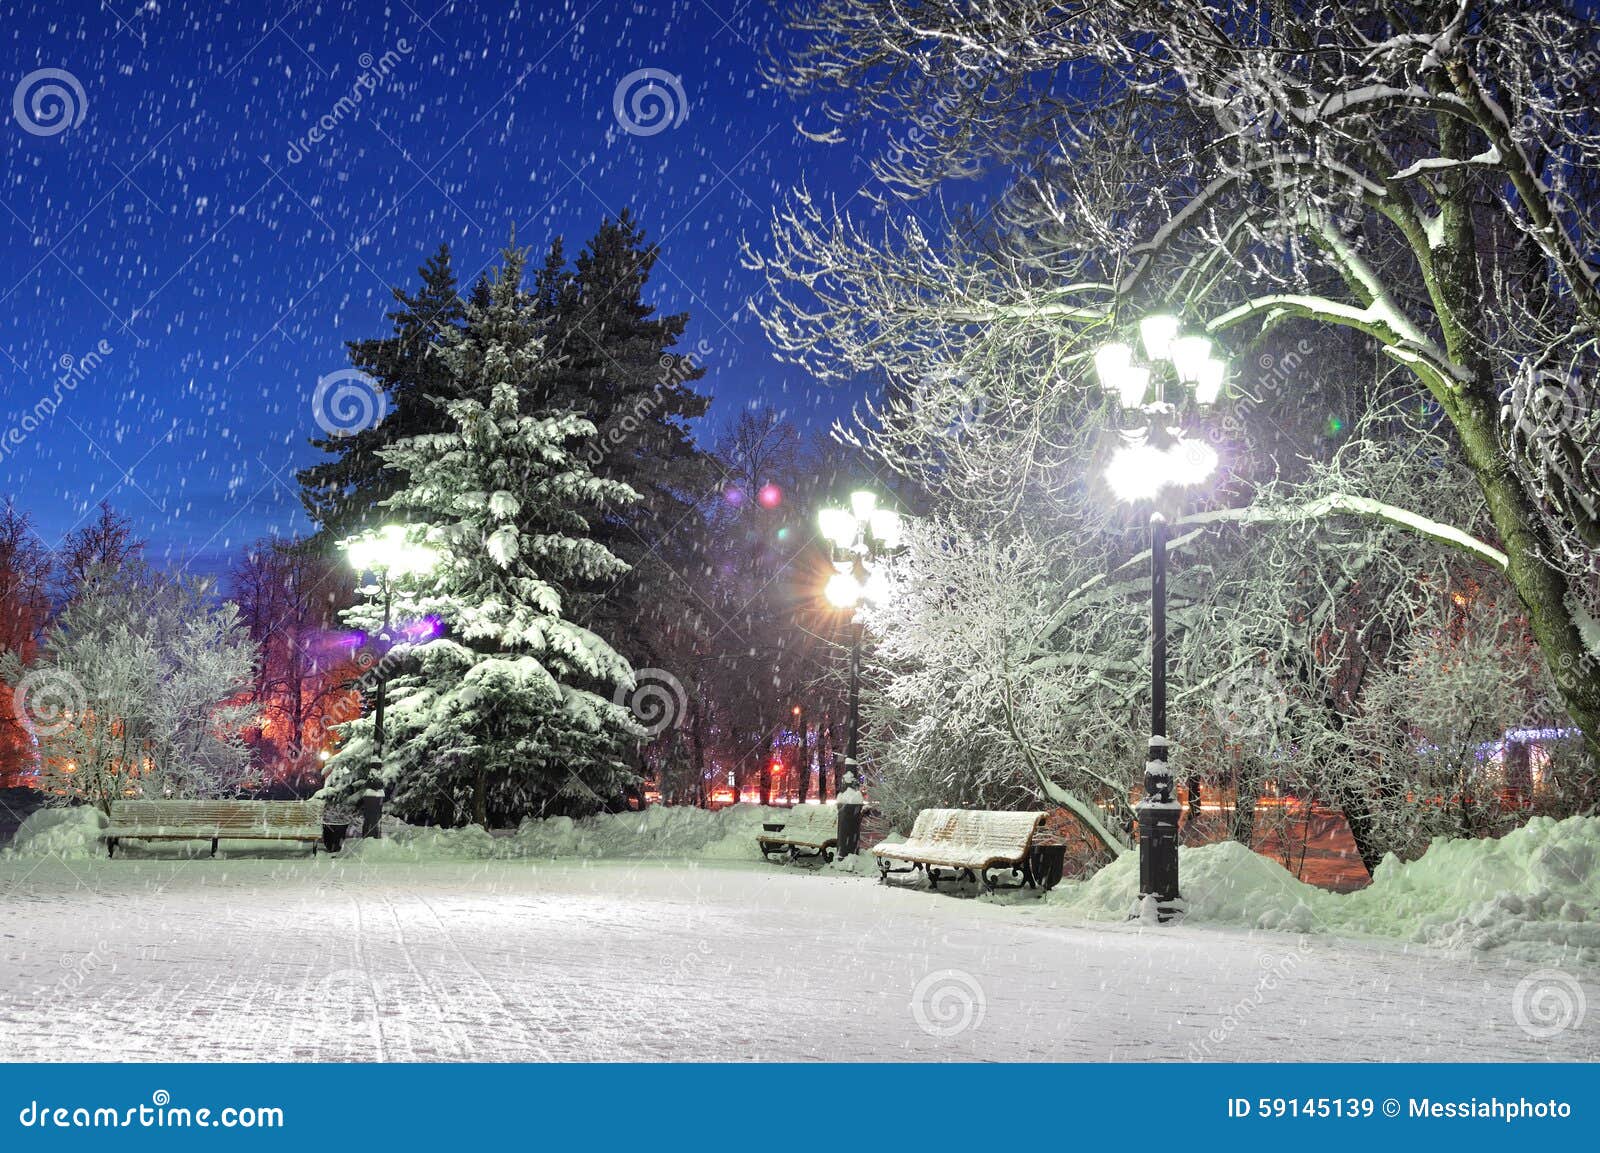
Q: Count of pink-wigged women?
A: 0